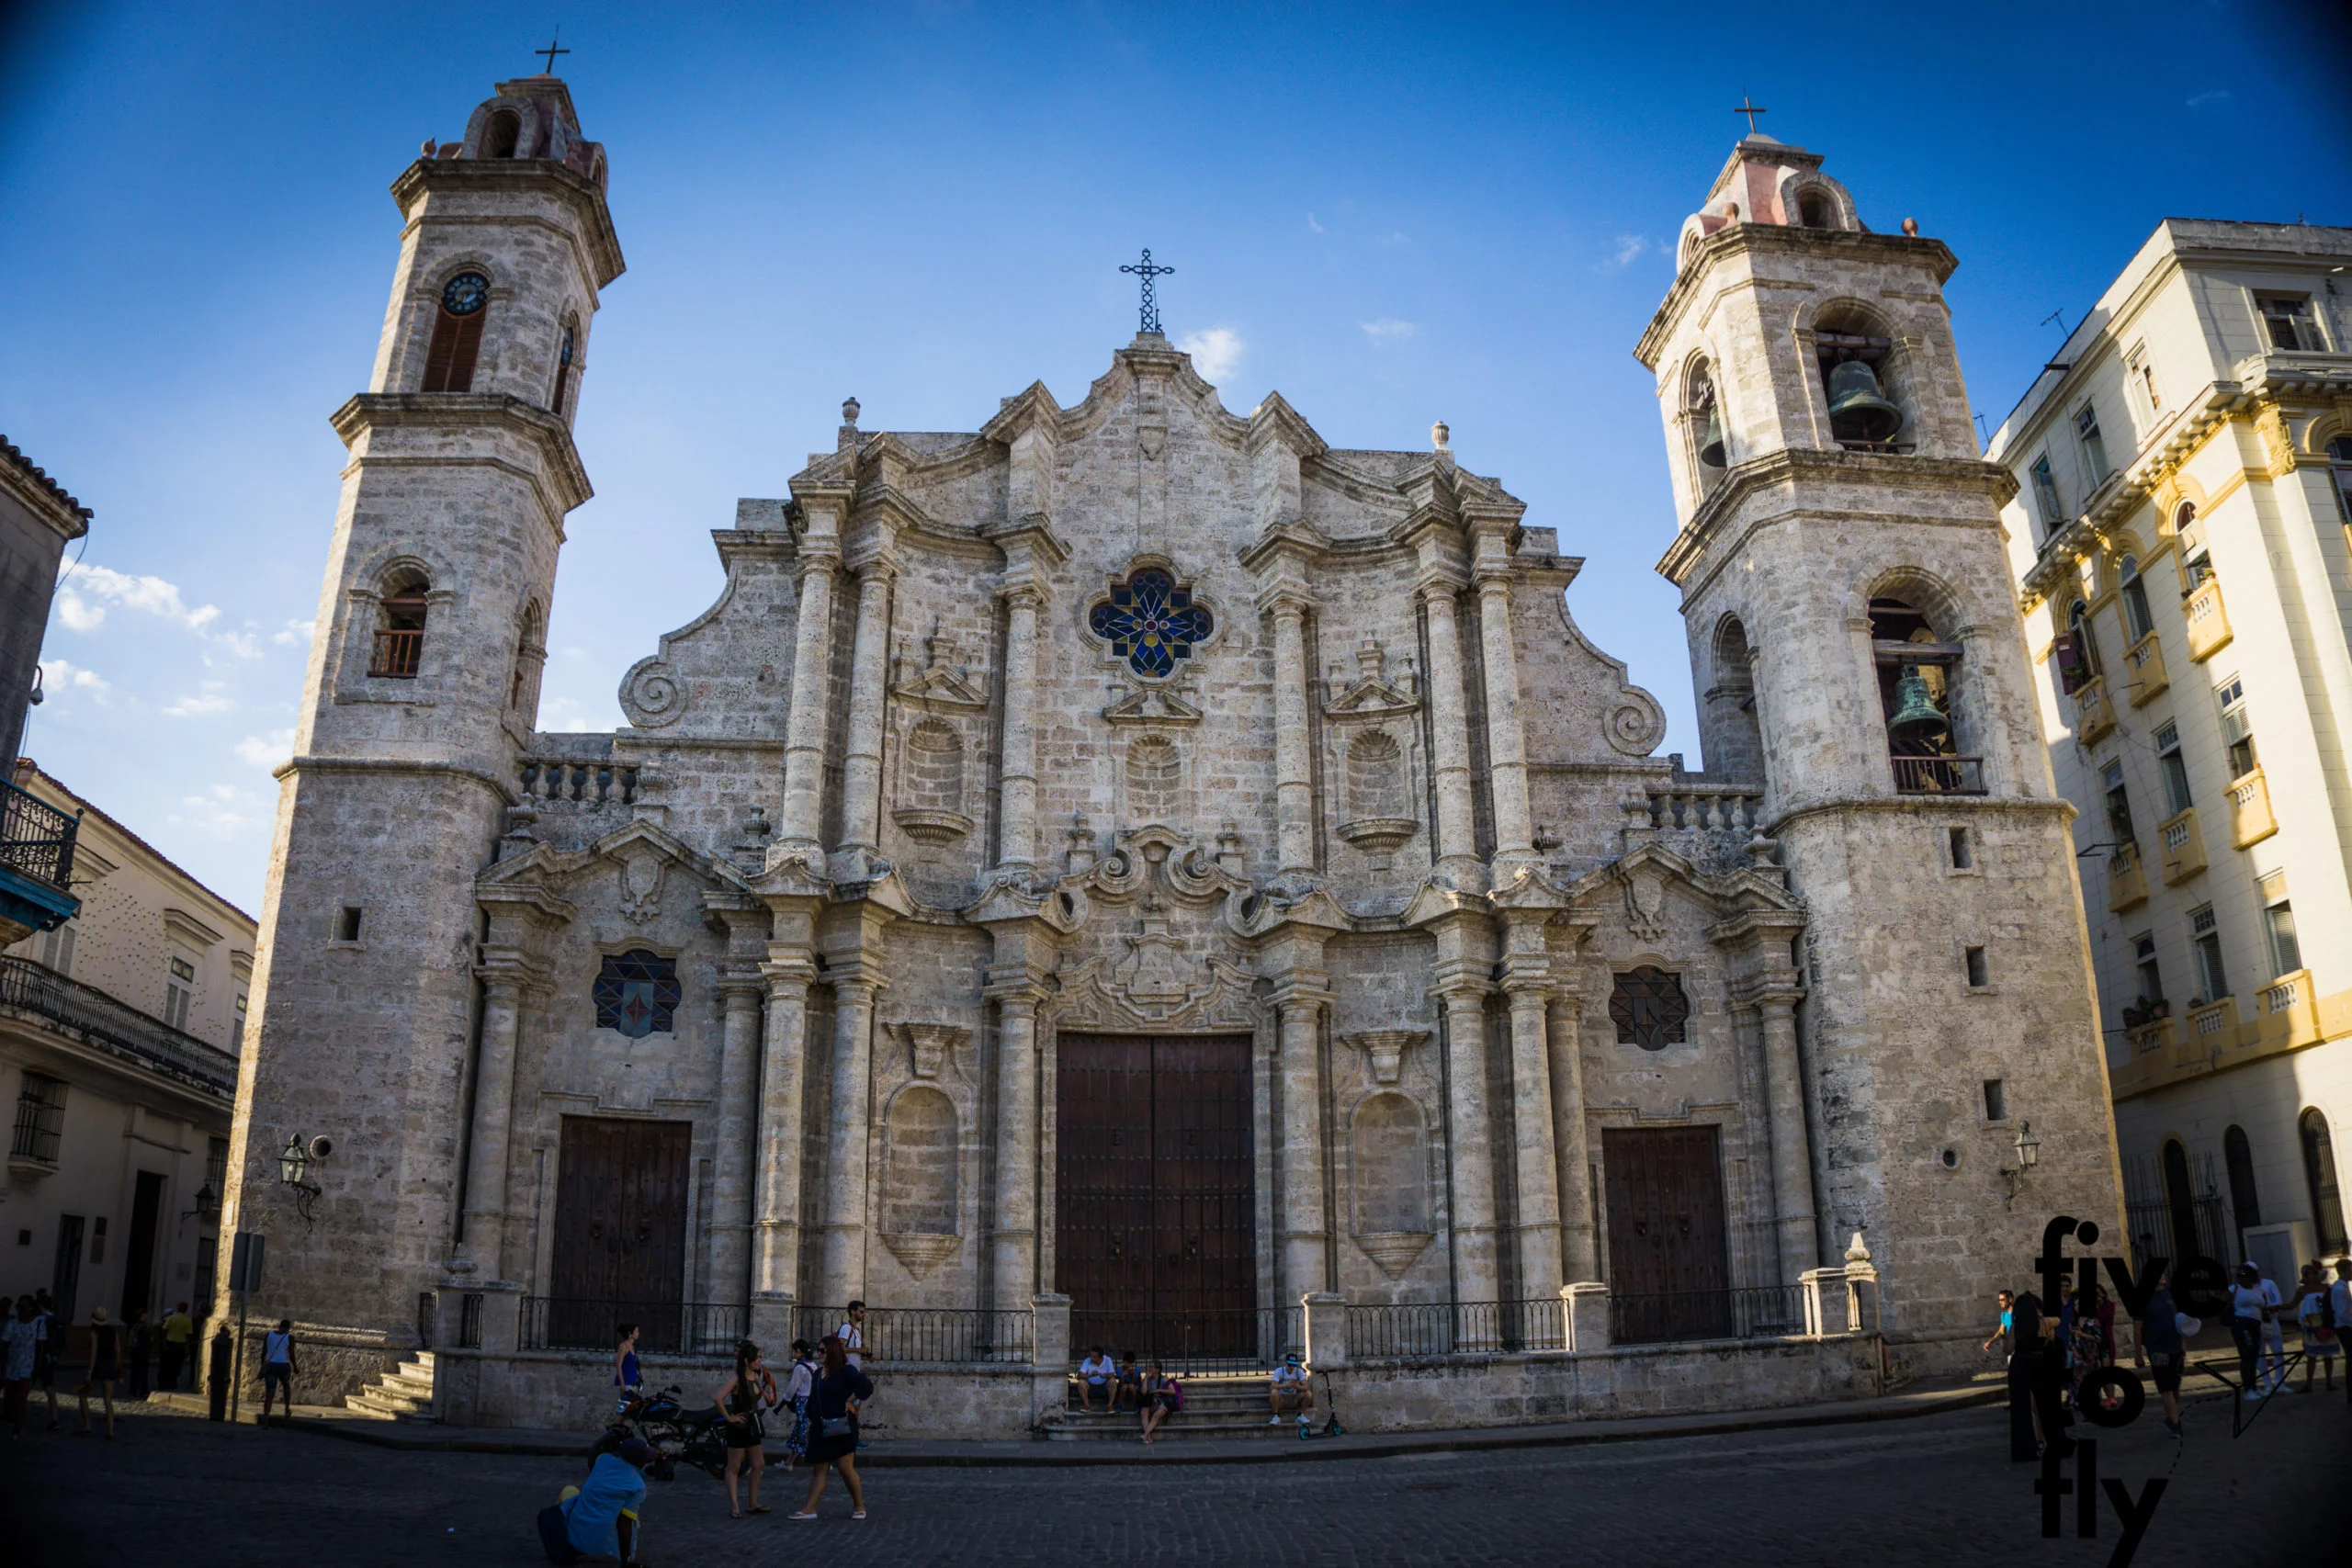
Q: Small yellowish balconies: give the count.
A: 9